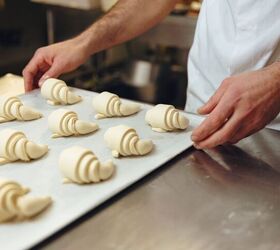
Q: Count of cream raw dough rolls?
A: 9